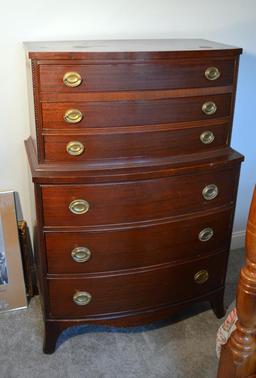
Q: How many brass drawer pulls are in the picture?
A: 12